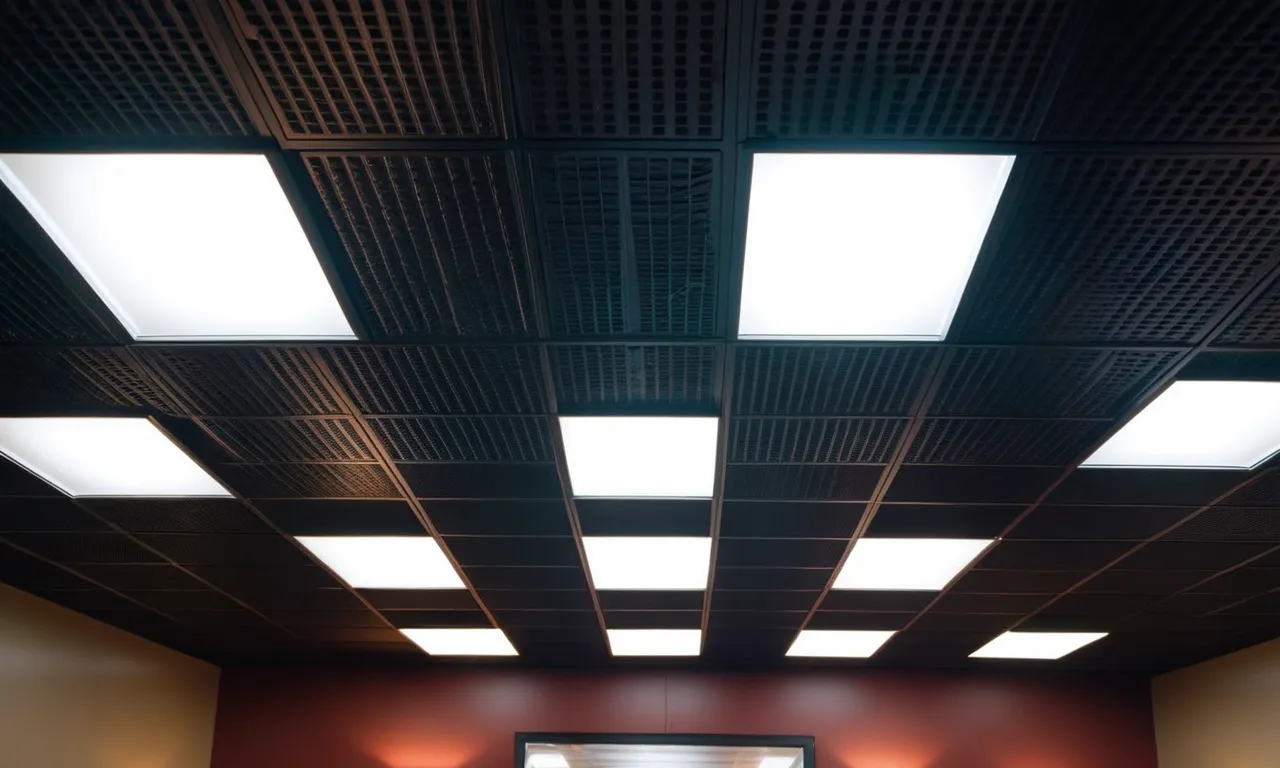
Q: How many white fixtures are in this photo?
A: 12